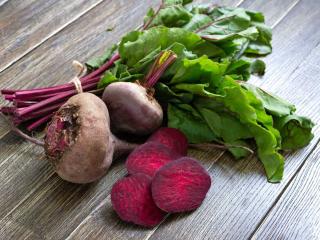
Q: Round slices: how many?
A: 4